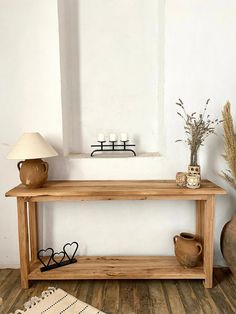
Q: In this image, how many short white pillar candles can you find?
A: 3